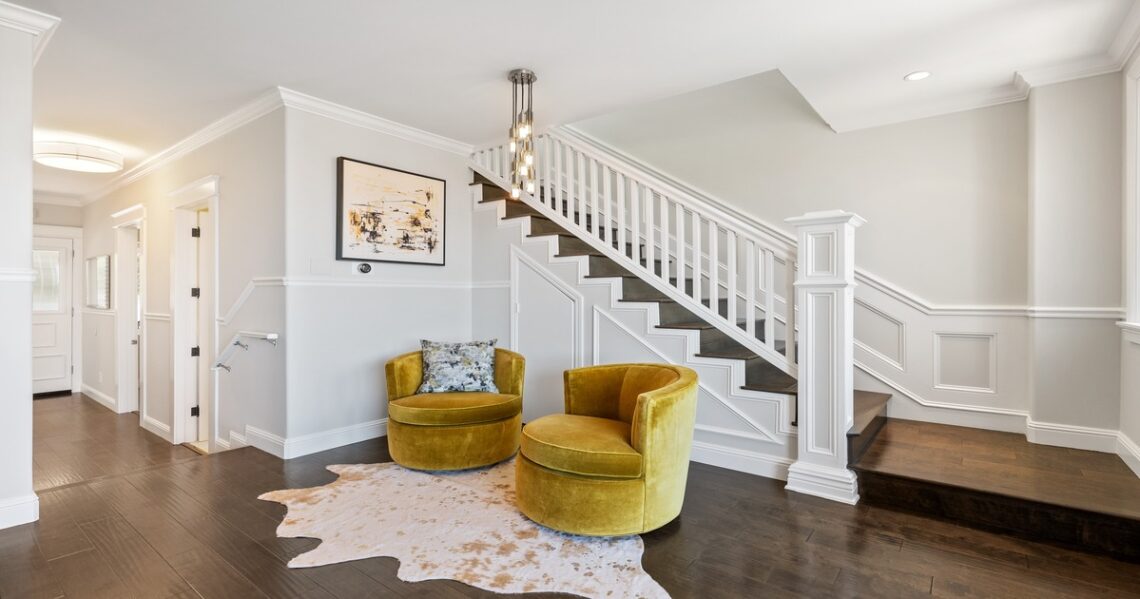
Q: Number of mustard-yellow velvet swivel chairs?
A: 2